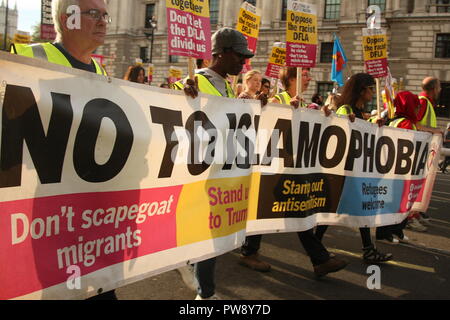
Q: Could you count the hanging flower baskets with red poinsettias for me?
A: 0